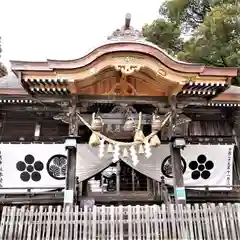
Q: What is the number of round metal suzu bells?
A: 3